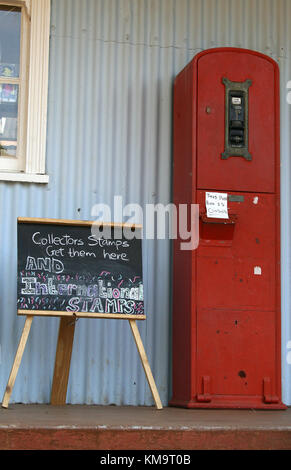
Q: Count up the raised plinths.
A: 1